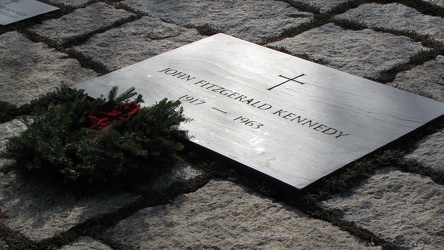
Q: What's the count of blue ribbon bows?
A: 0